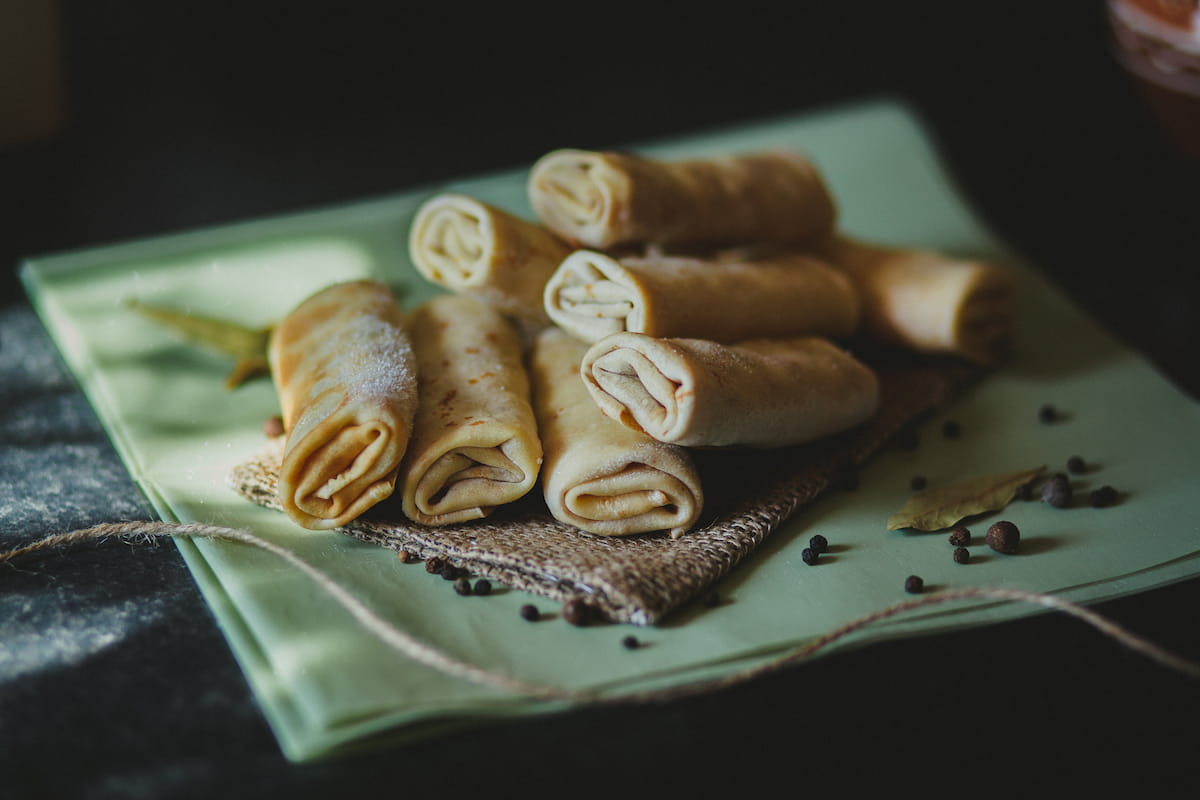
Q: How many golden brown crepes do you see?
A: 8